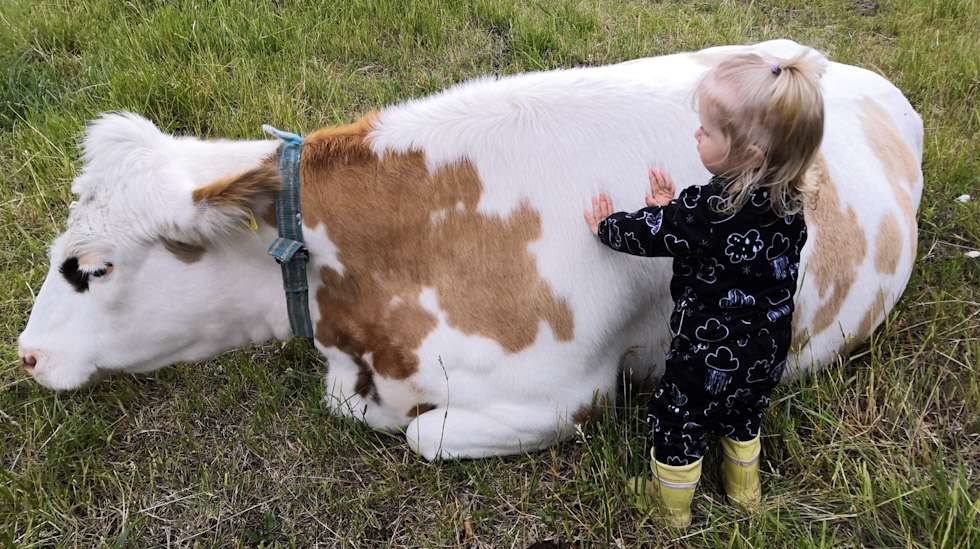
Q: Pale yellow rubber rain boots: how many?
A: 2